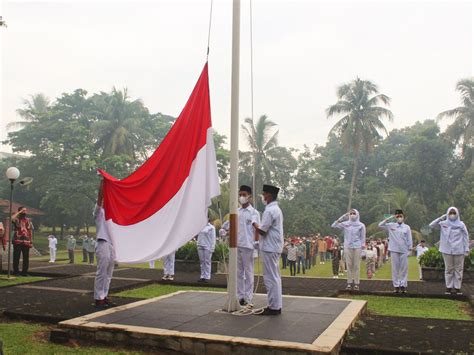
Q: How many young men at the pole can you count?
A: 2